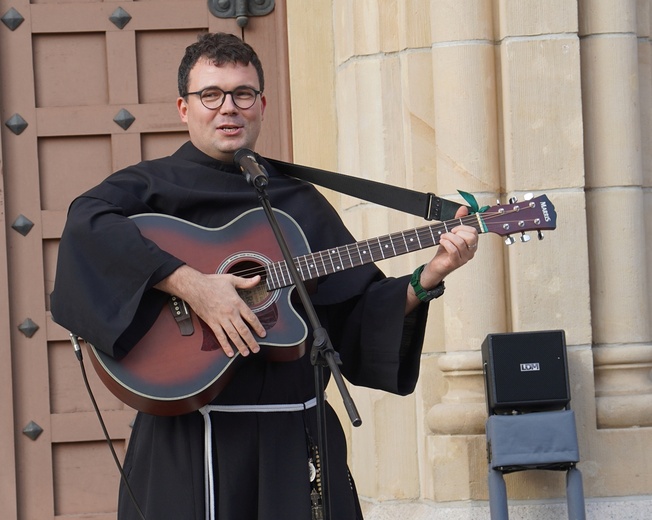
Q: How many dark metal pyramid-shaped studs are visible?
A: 7